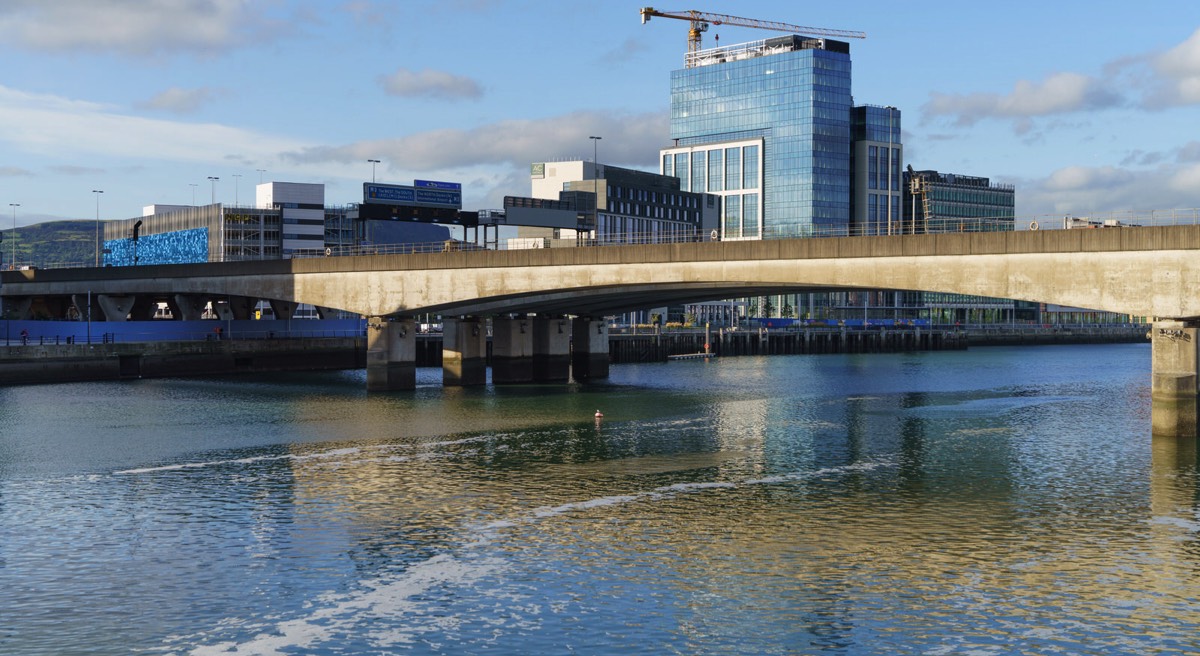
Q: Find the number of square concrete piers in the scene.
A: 6